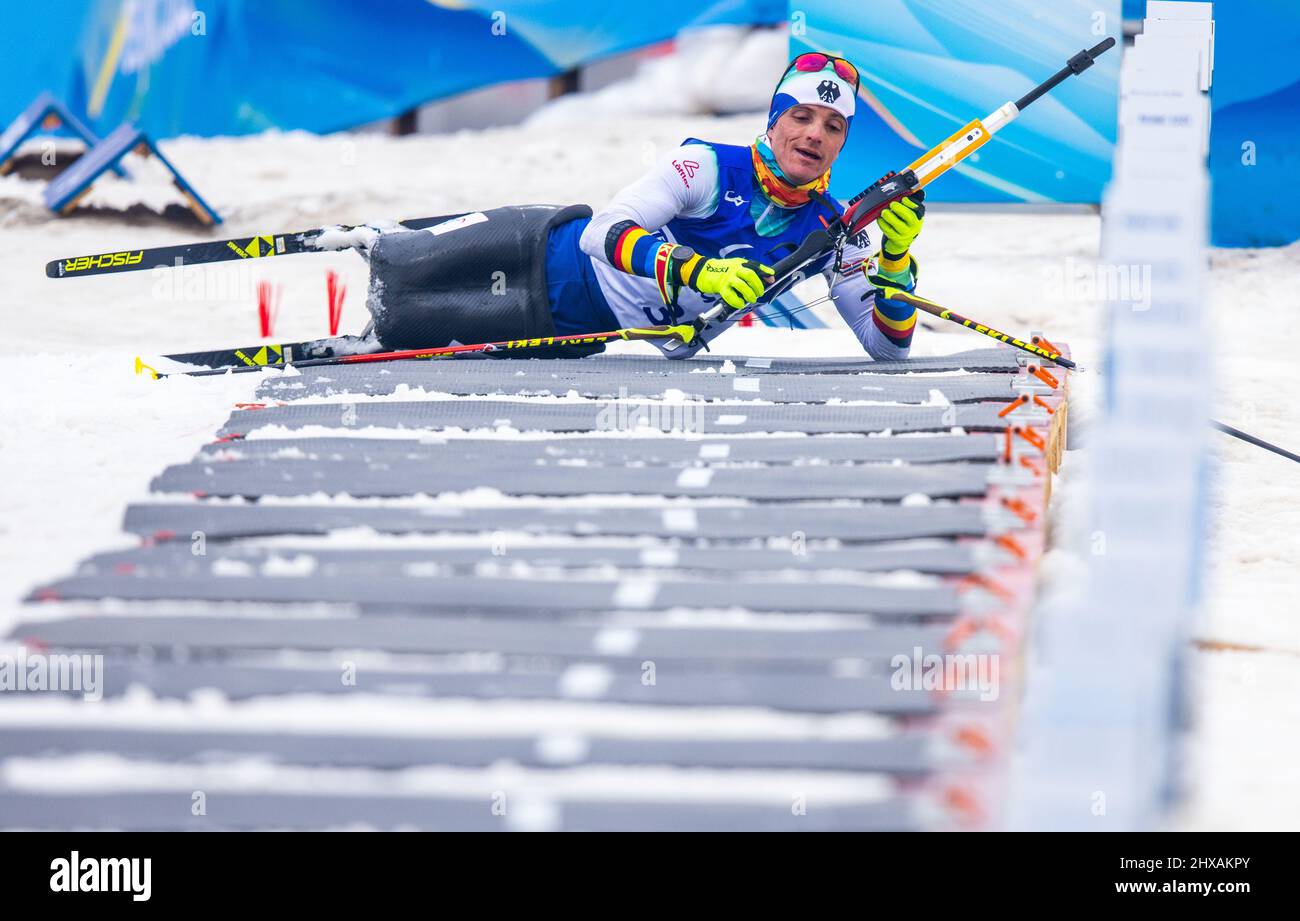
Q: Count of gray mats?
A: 12